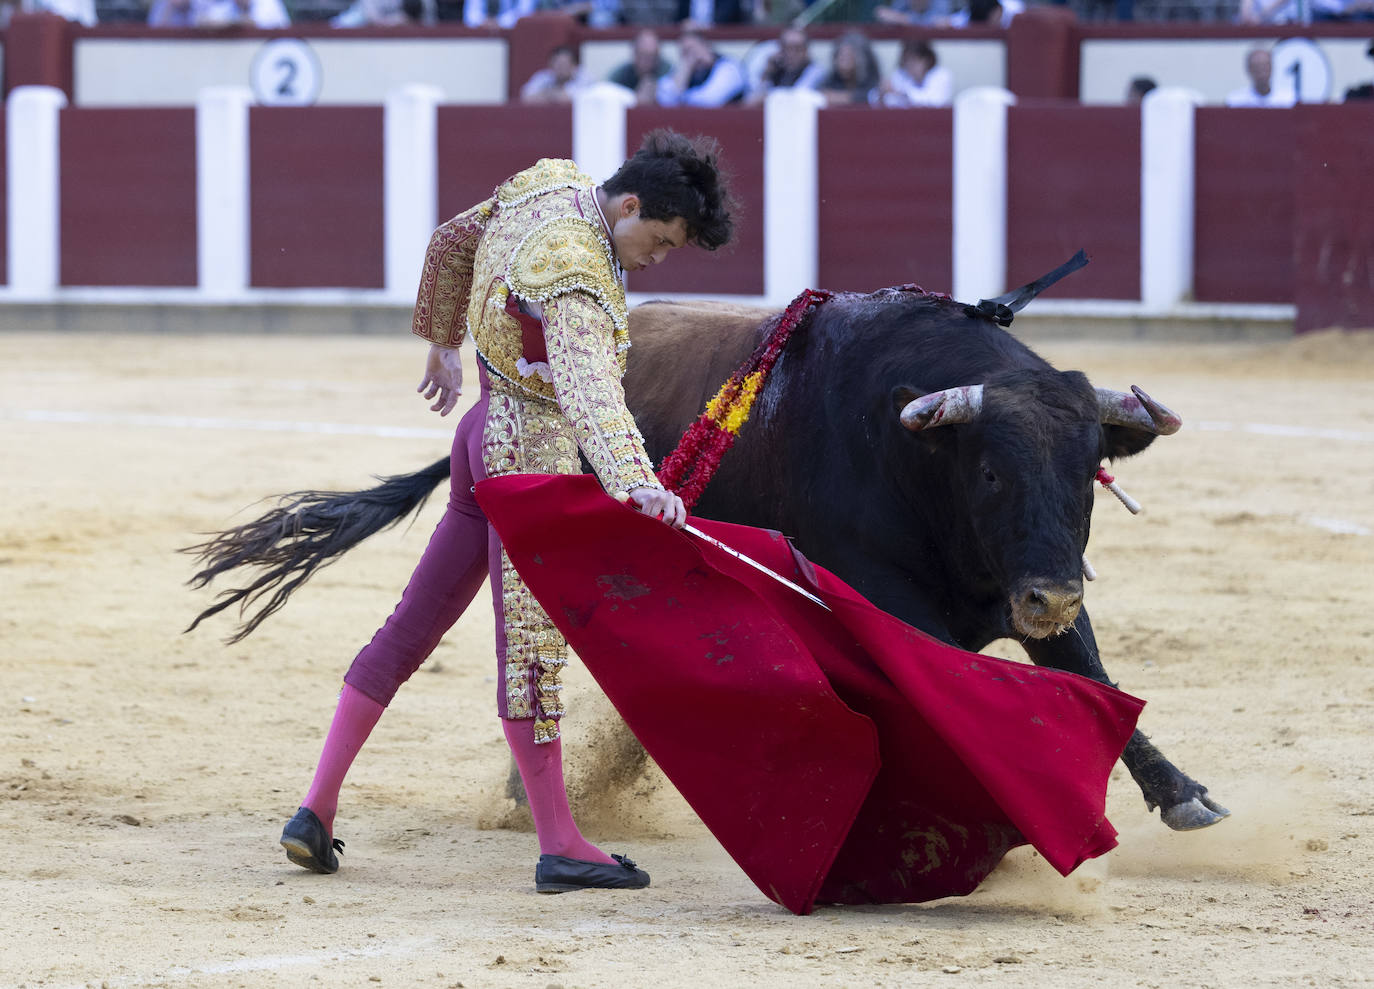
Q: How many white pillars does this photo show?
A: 7